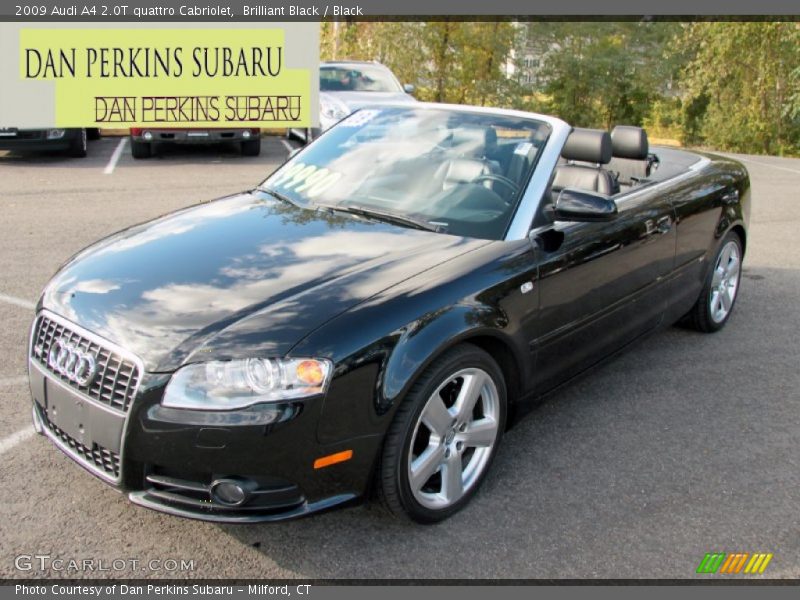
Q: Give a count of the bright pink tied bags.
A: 0